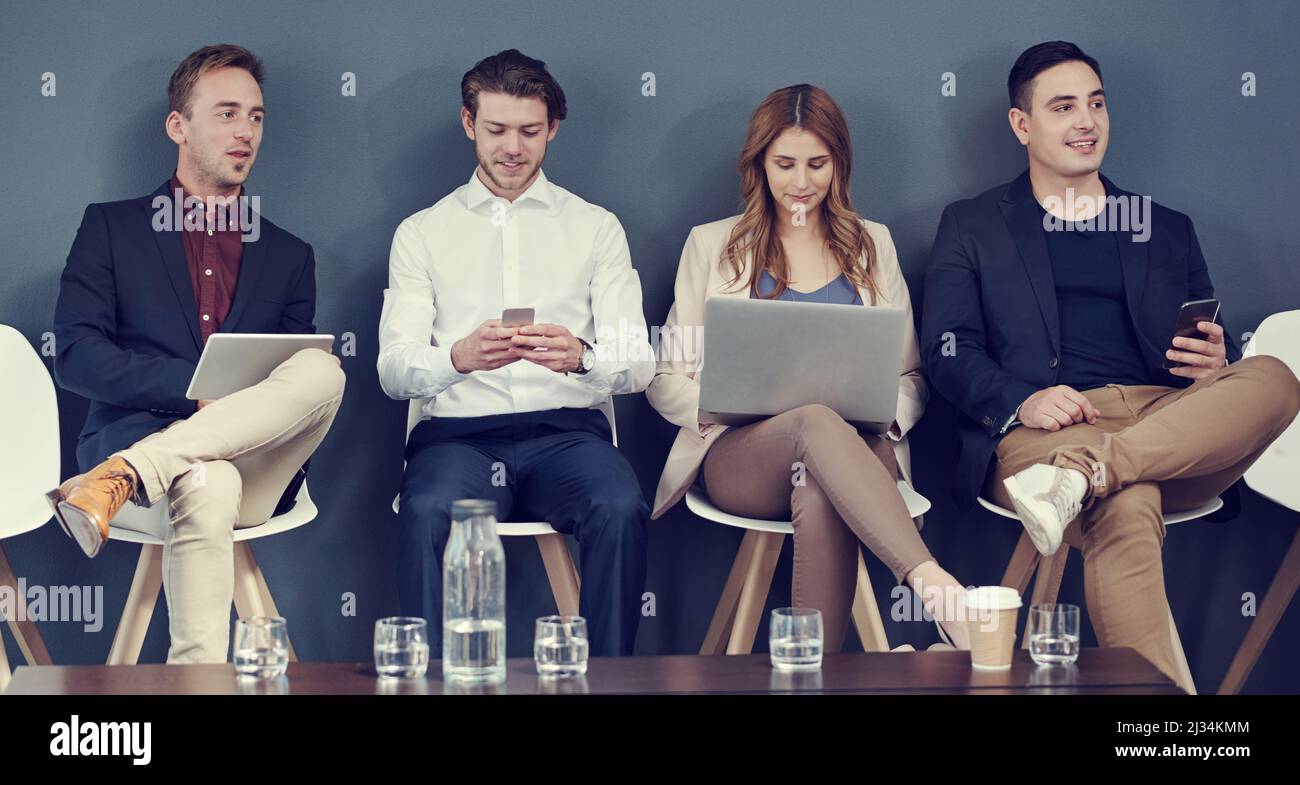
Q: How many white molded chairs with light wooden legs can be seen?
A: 6